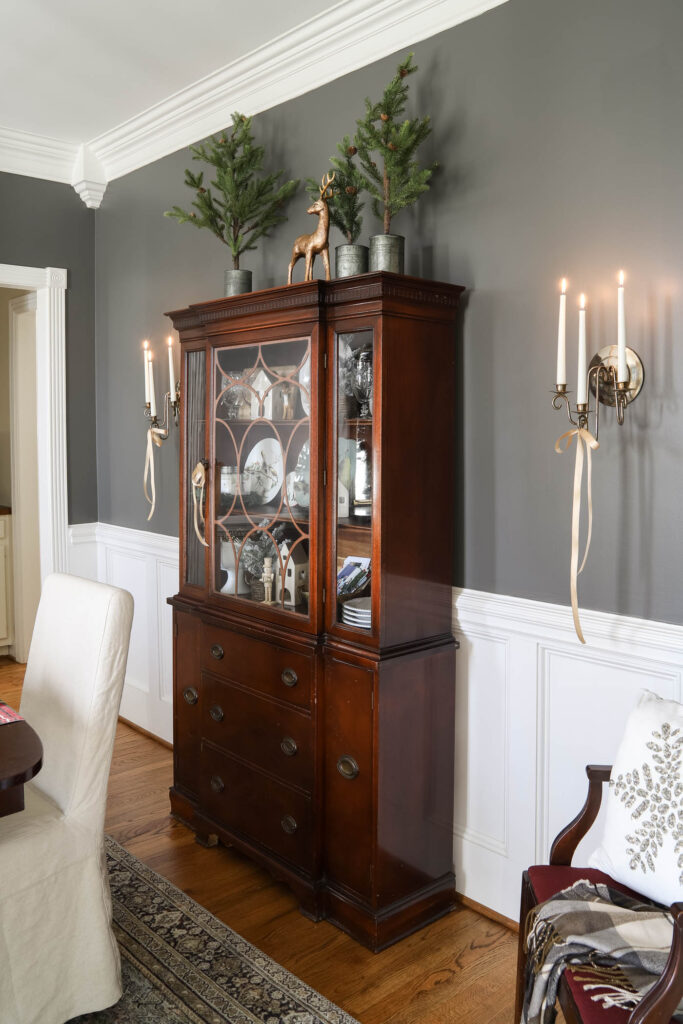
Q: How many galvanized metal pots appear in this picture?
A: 3